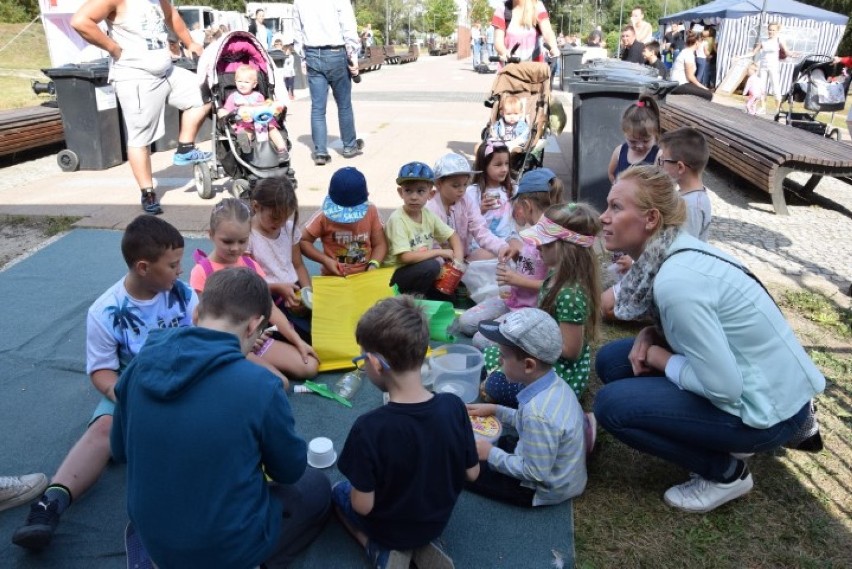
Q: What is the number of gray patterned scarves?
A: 1